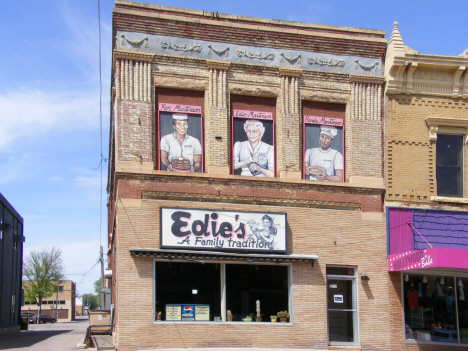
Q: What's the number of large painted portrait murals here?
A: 3